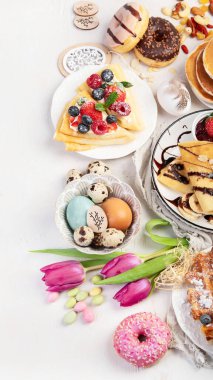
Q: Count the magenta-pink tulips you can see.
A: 3